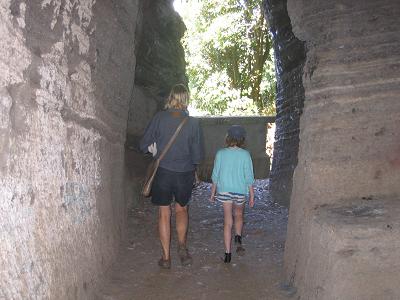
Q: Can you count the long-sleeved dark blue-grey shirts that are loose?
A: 1